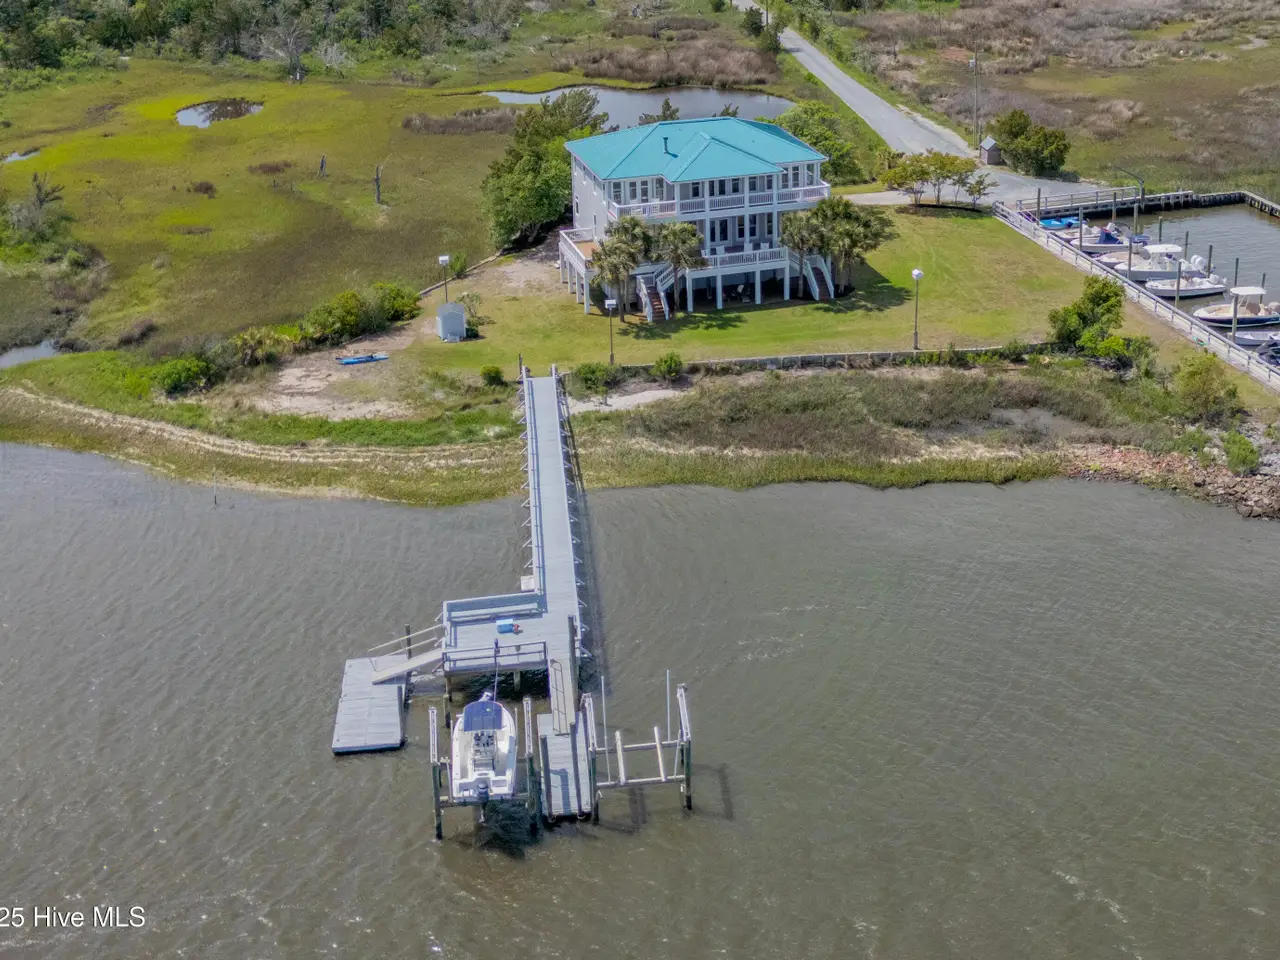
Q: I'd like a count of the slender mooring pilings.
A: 12